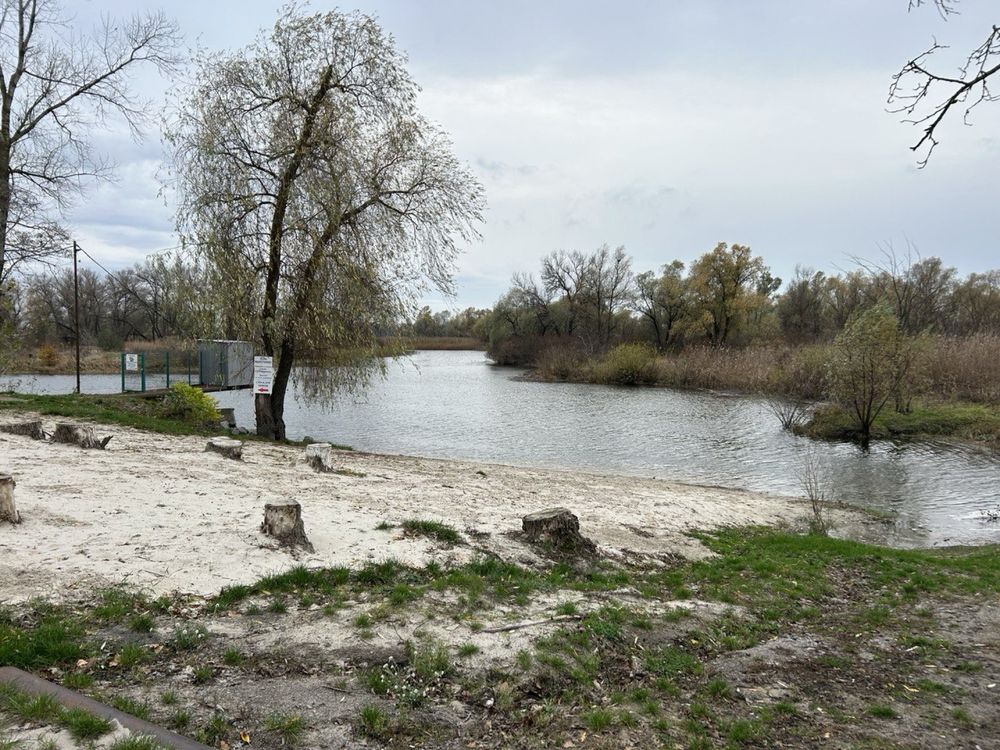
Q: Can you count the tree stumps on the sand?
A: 7